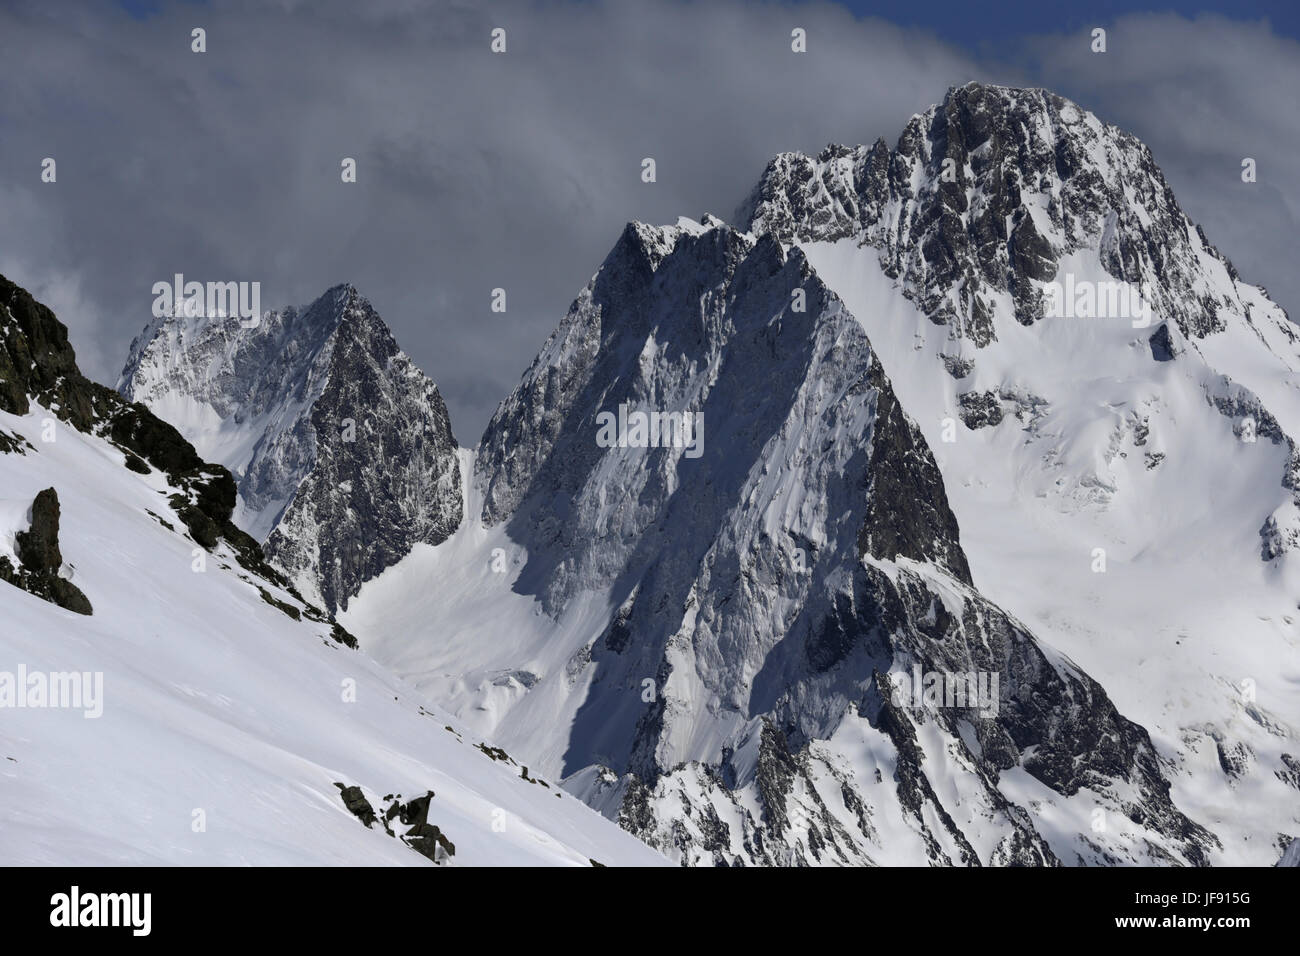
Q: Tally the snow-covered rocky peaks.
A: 3